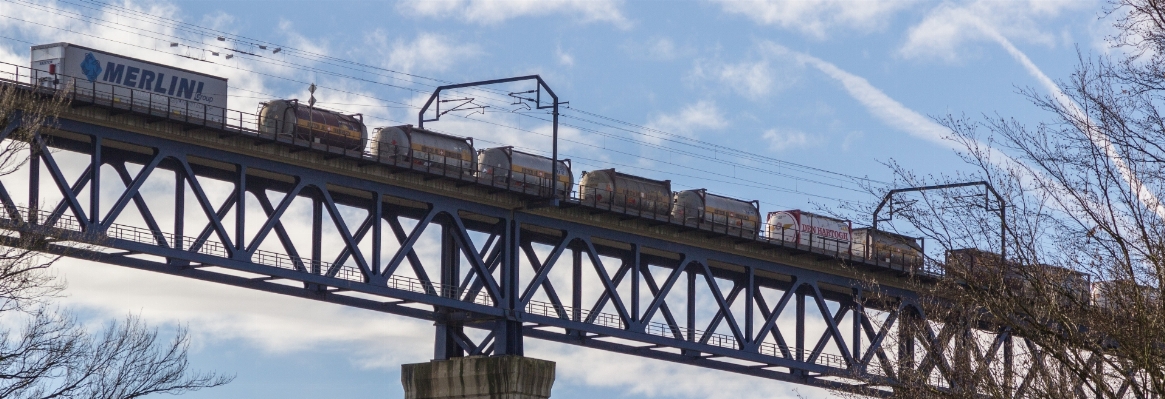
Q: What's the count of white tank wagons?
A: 1